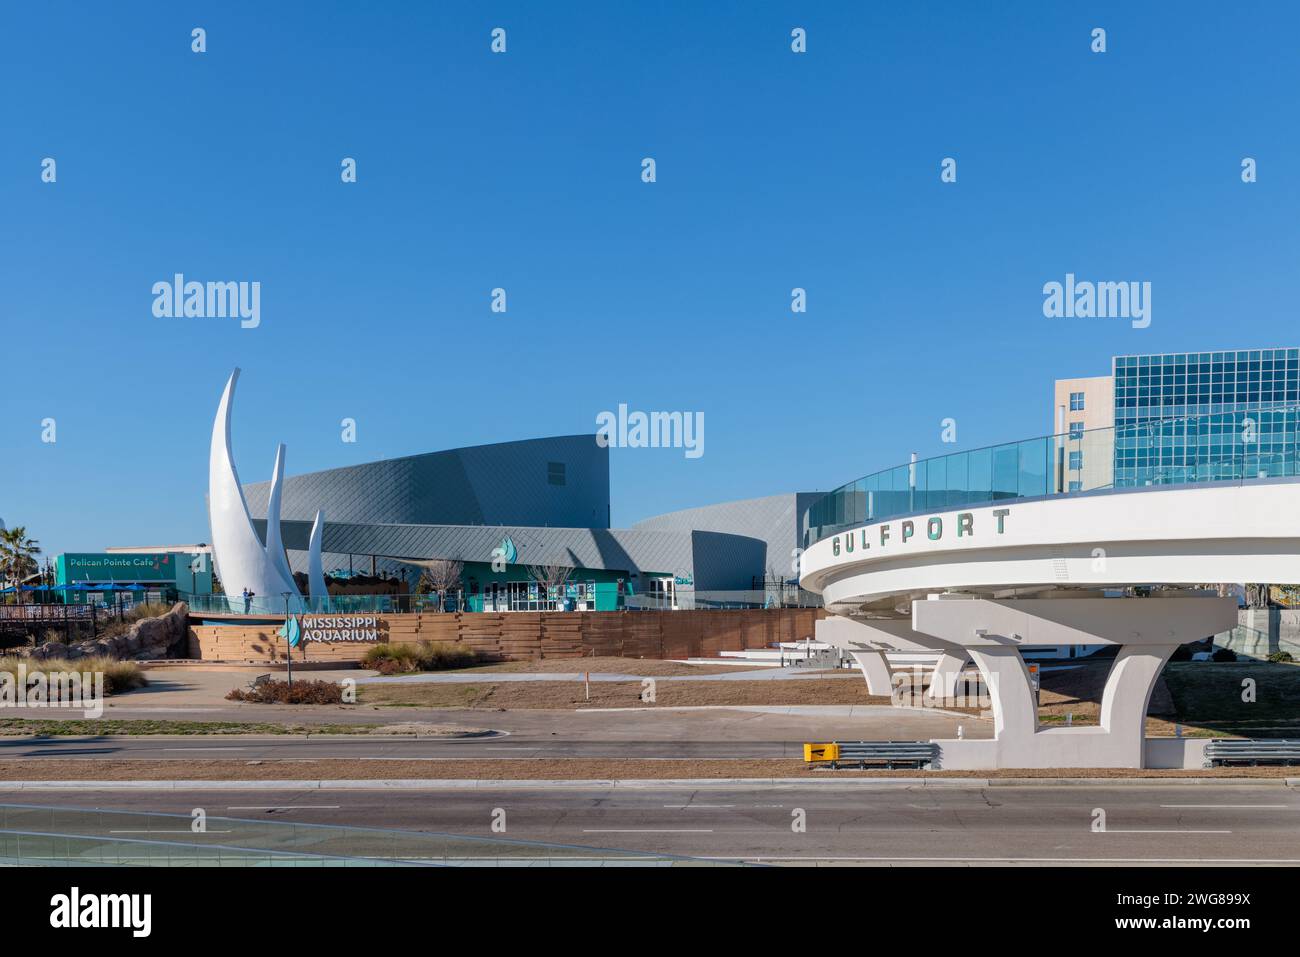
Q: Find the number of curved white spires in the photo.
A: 3